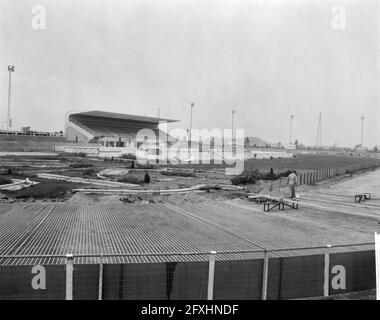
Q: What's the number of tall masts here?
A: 6